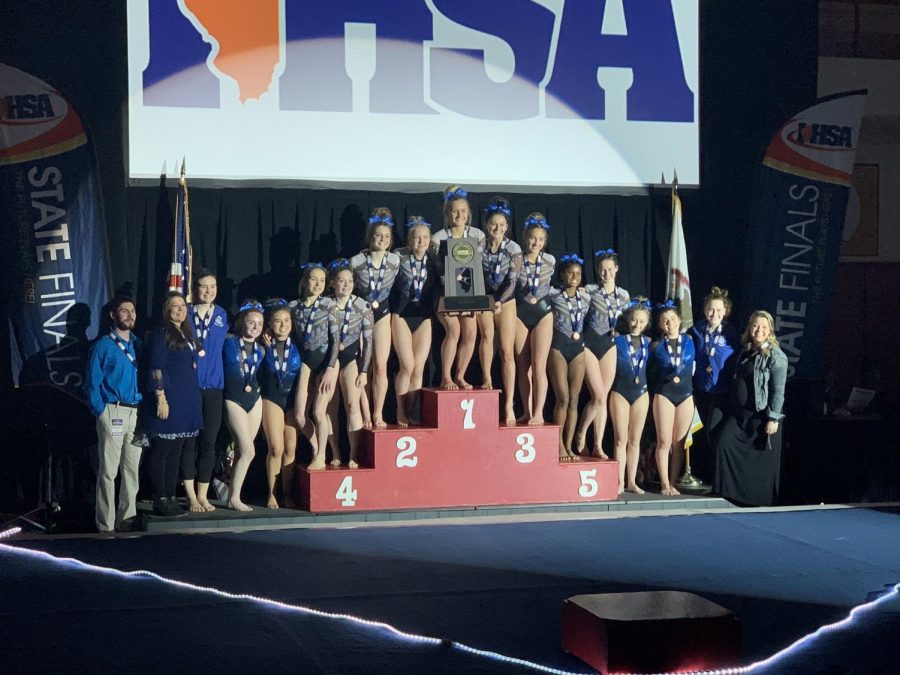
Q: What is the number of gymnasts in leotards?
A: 13